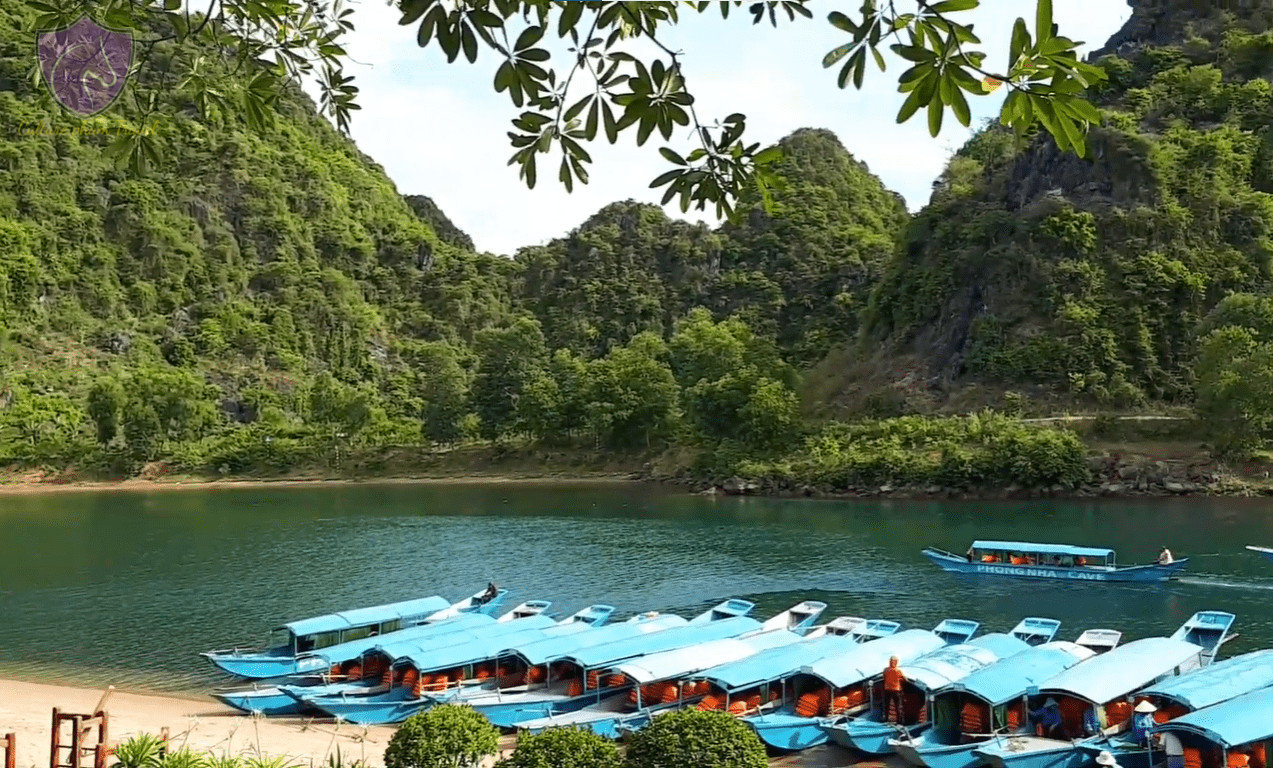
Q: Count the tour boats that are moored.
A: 14